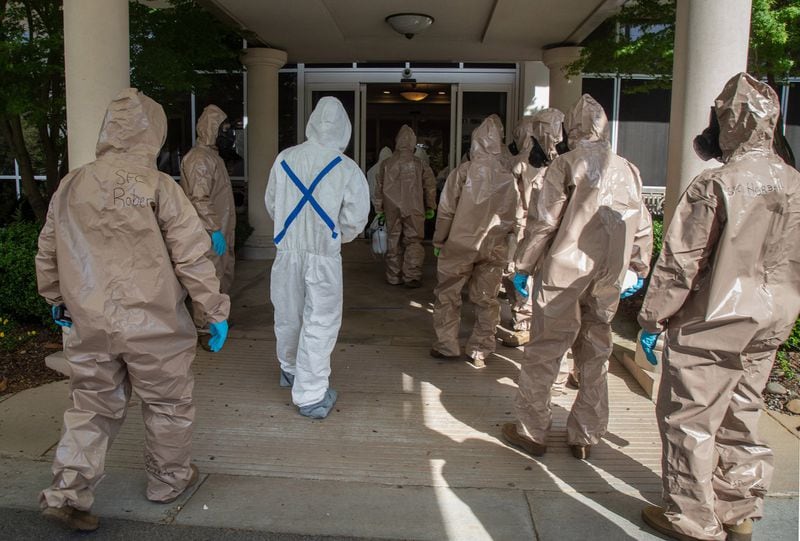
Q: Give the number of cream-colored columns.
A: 4